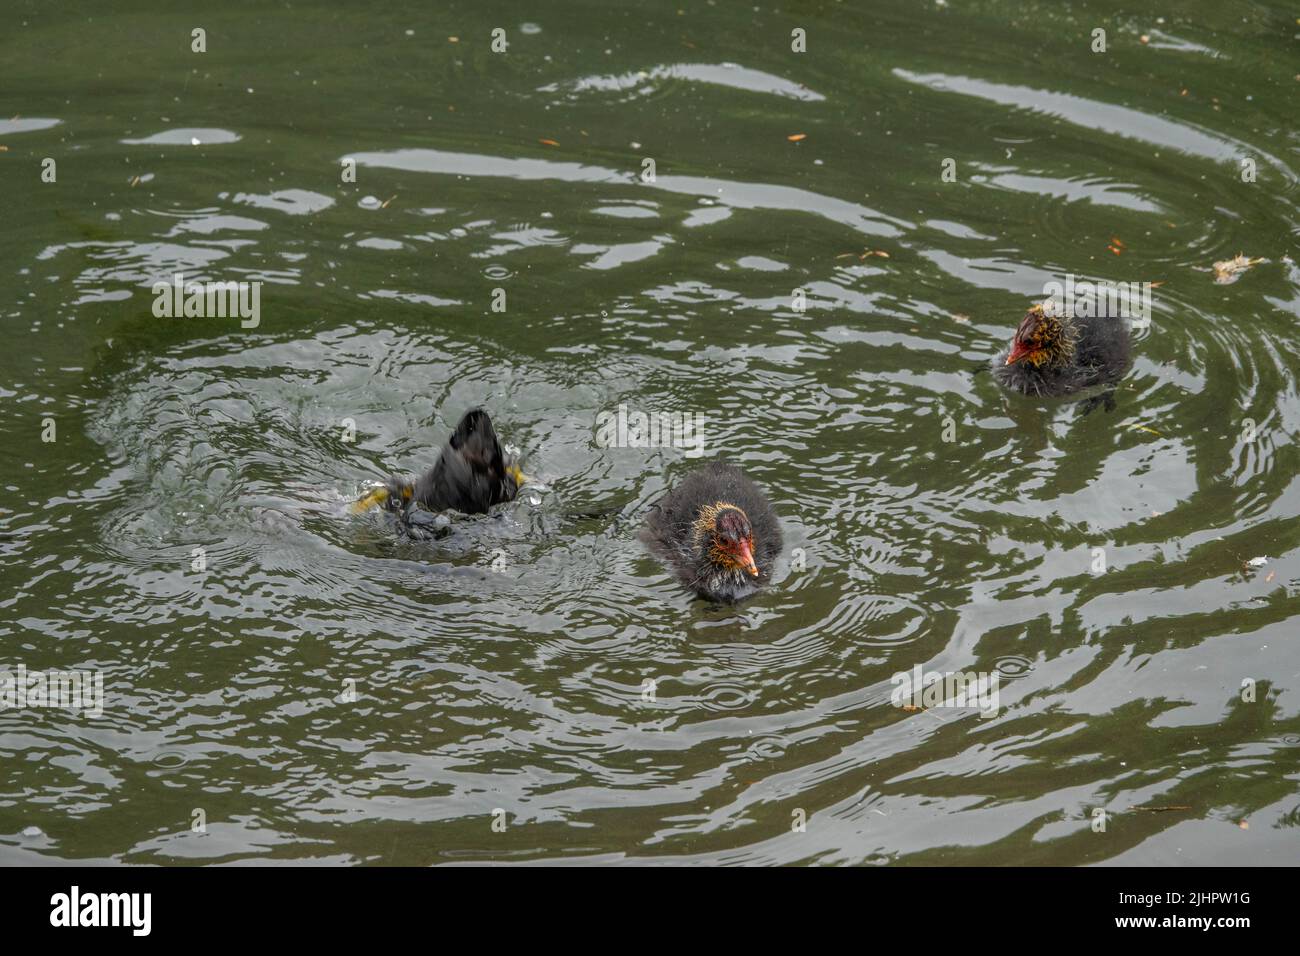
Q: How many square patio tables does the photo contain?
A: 0